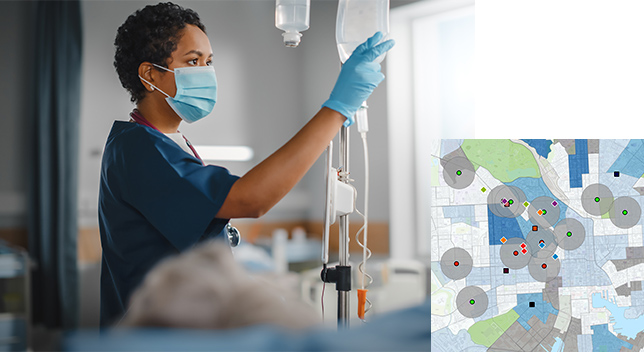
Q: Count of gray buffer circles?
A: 12